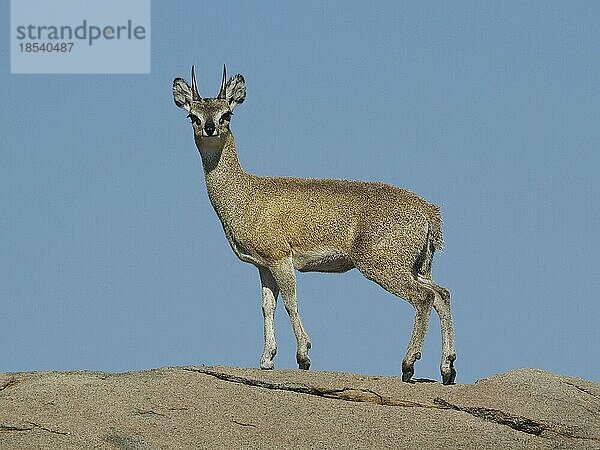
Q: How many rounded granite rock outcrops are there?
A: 1